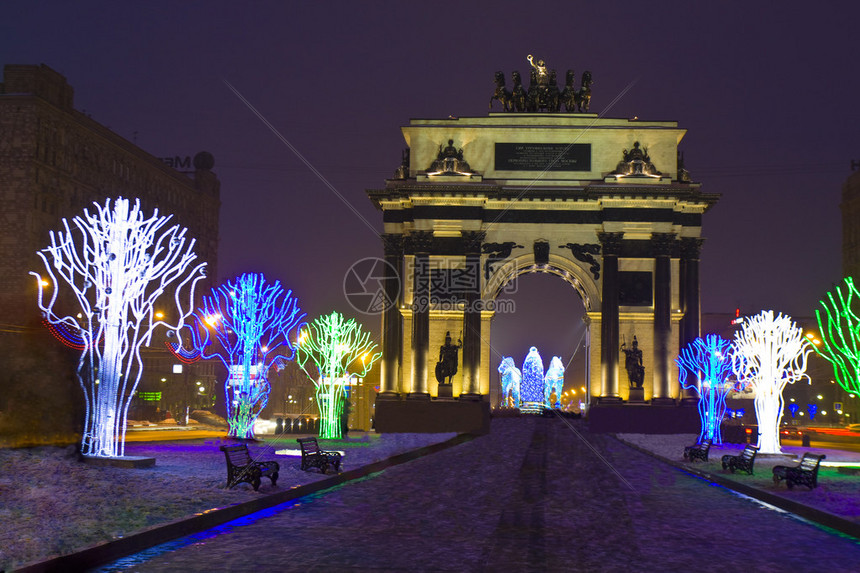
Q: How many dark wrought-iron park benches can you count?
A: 5